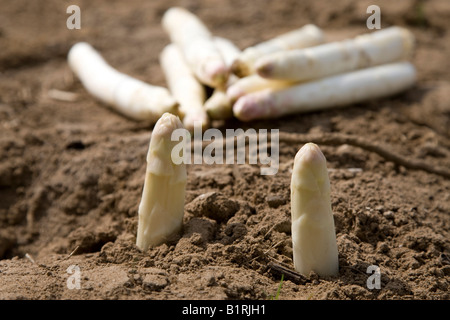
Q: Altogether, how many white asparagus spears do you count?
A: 11